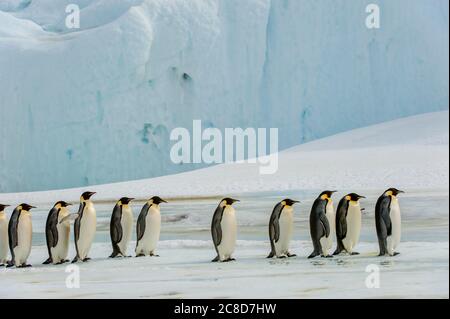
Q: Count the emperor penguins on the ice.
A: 11